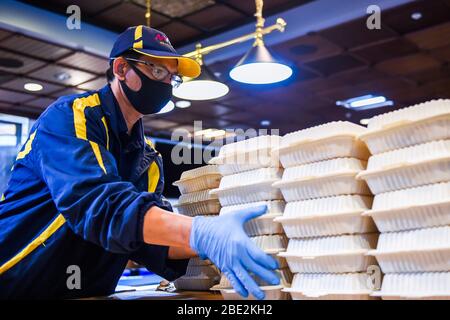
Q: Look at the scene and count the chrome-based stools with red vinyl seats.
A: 0